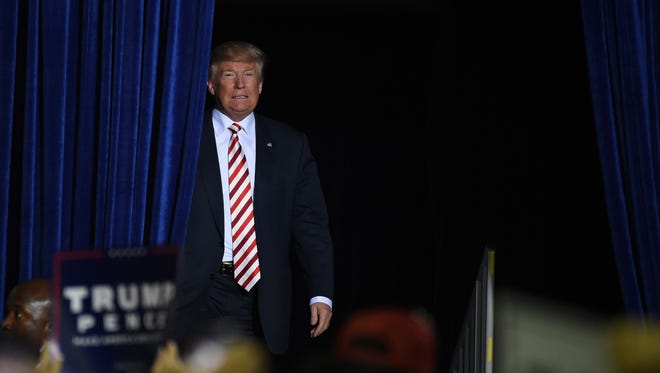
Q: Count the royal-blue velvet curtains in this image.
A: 2